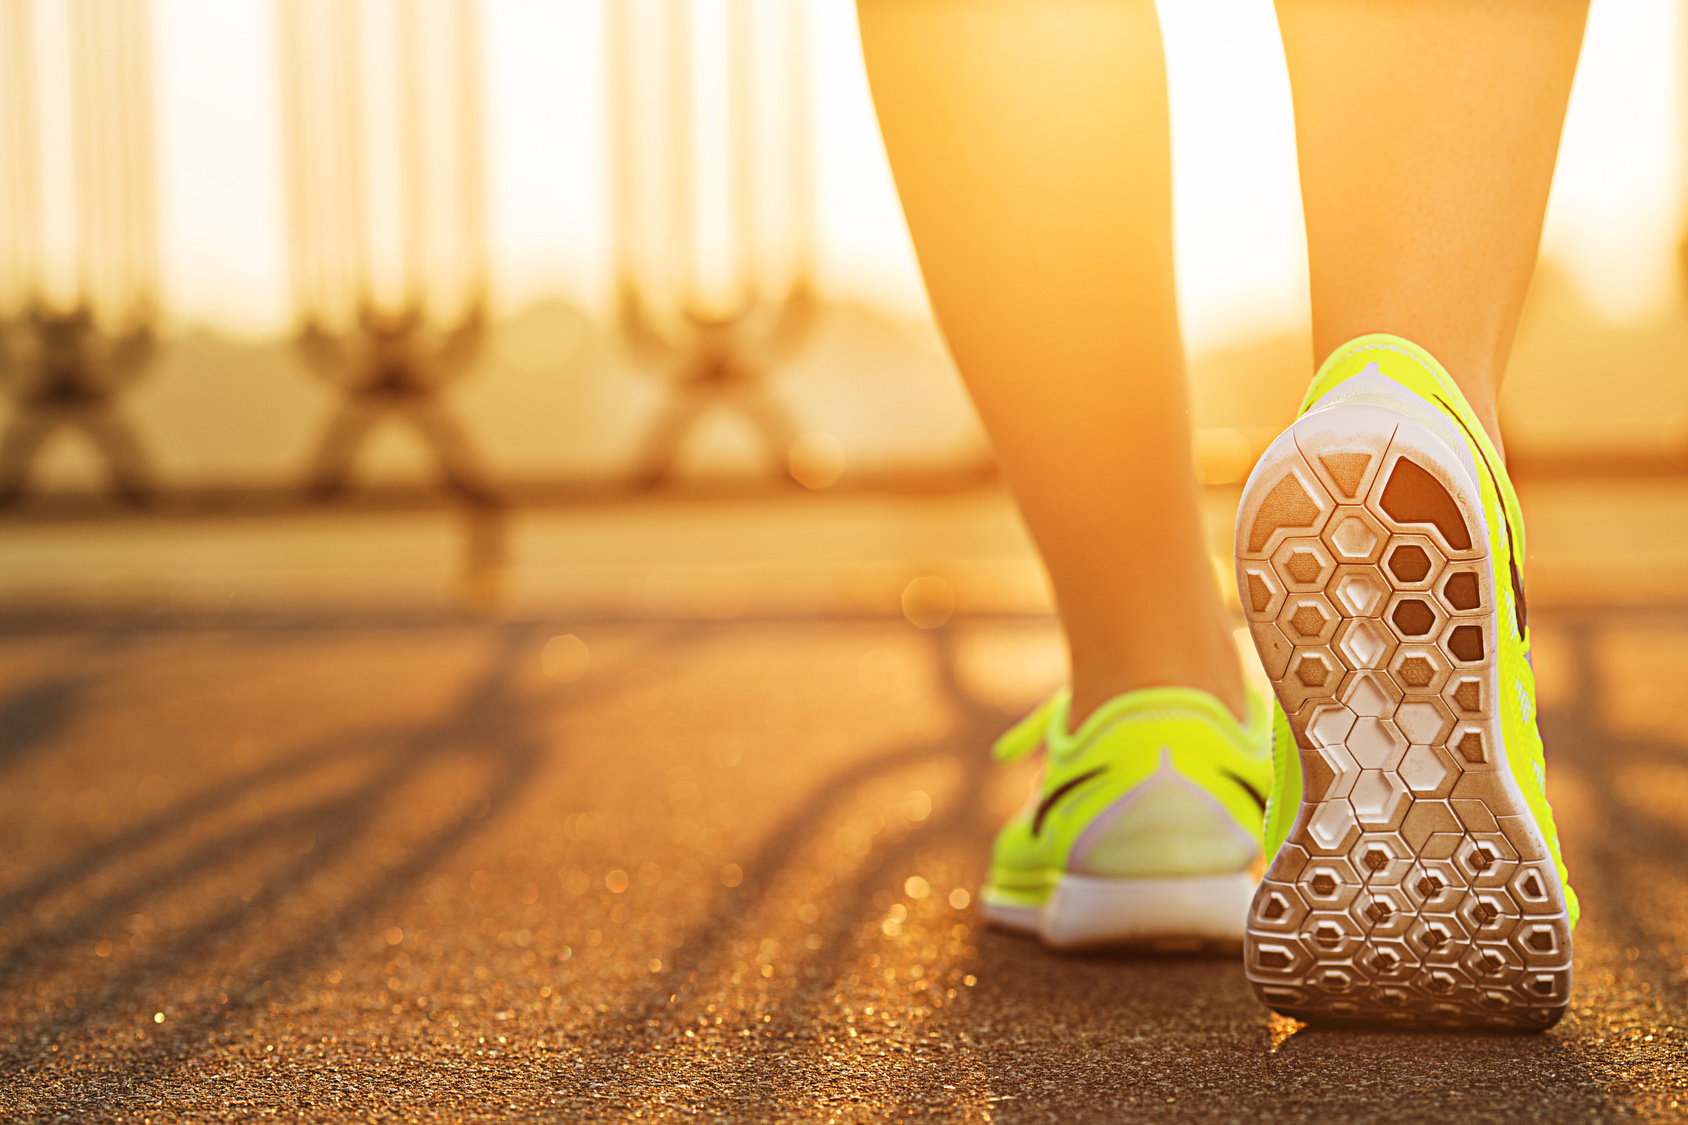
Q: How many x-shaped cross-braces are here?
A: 3